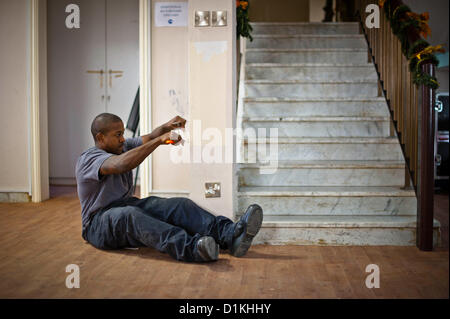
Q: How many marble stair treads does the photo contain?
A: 11